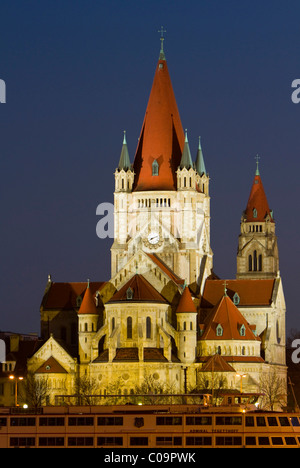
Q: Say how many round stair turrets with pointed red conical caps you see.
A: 2